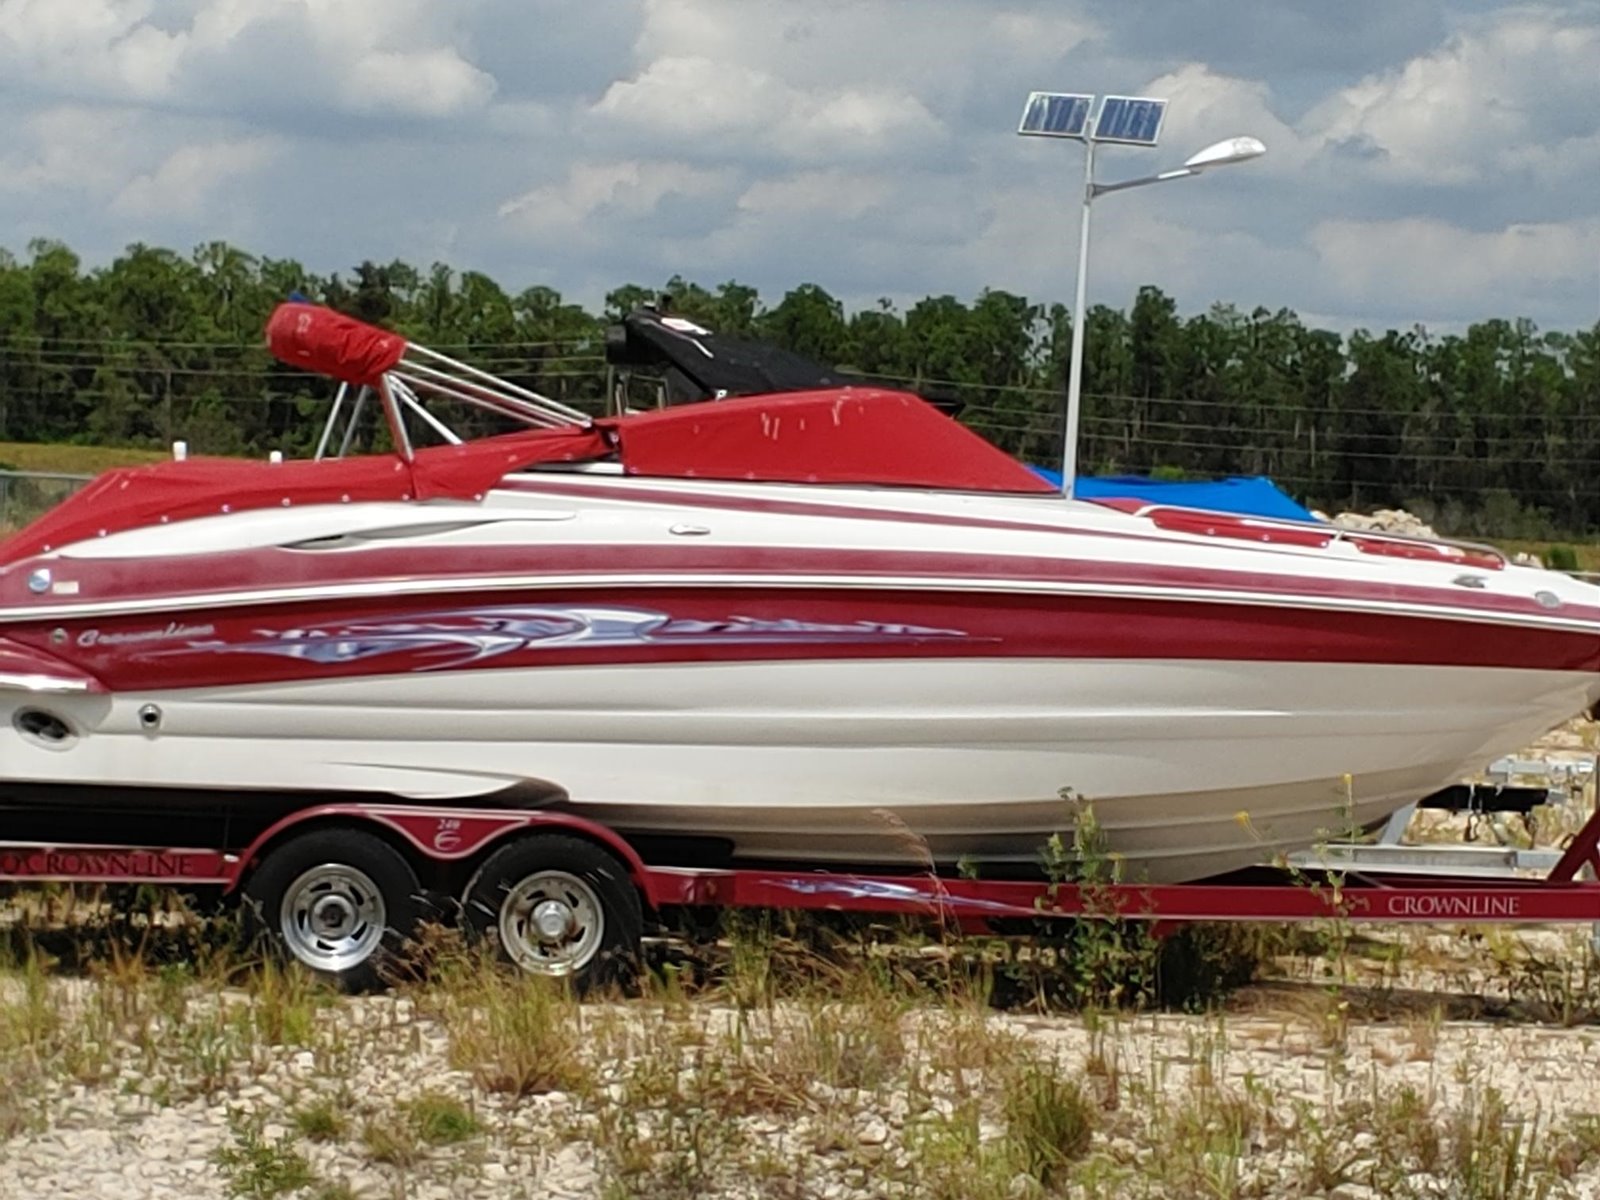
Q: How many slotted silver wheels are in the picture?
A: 2